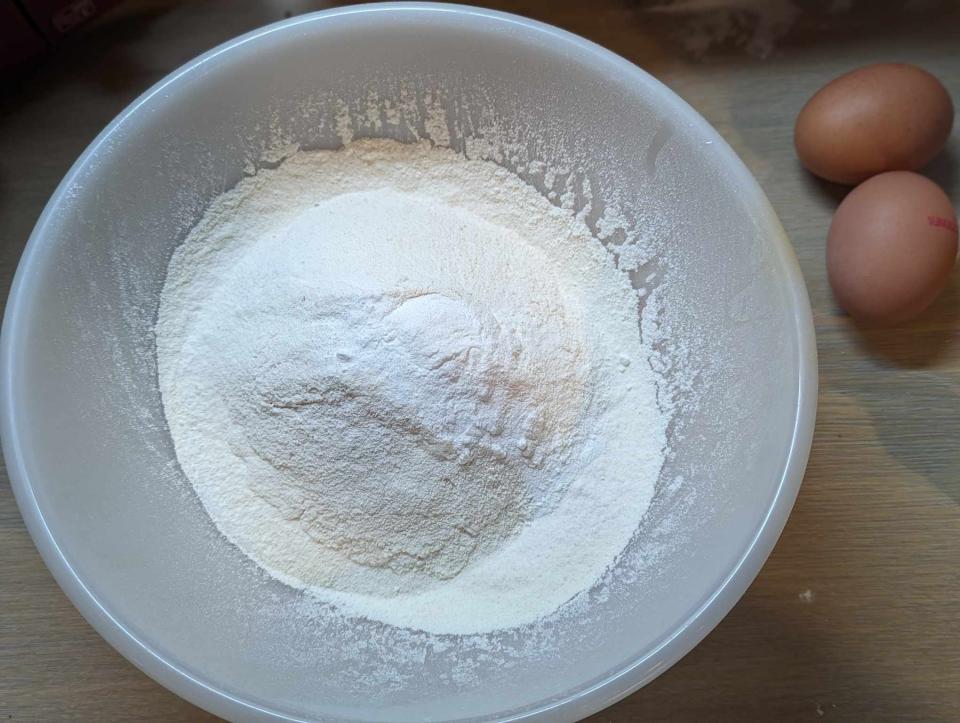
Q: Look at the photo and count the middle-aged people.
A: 0